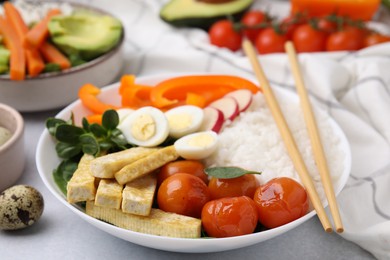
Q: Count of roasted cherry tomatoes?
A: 5